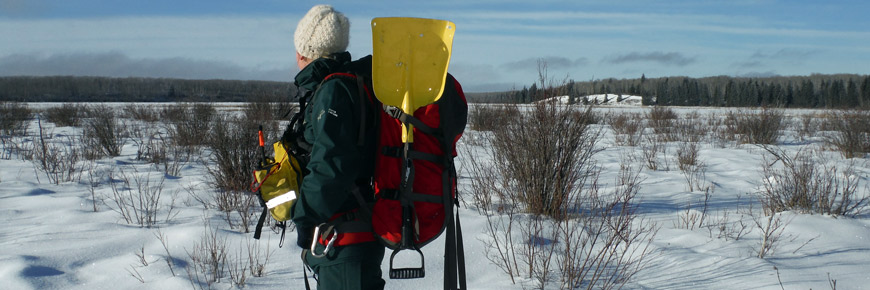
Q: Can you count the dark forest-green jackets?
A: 1